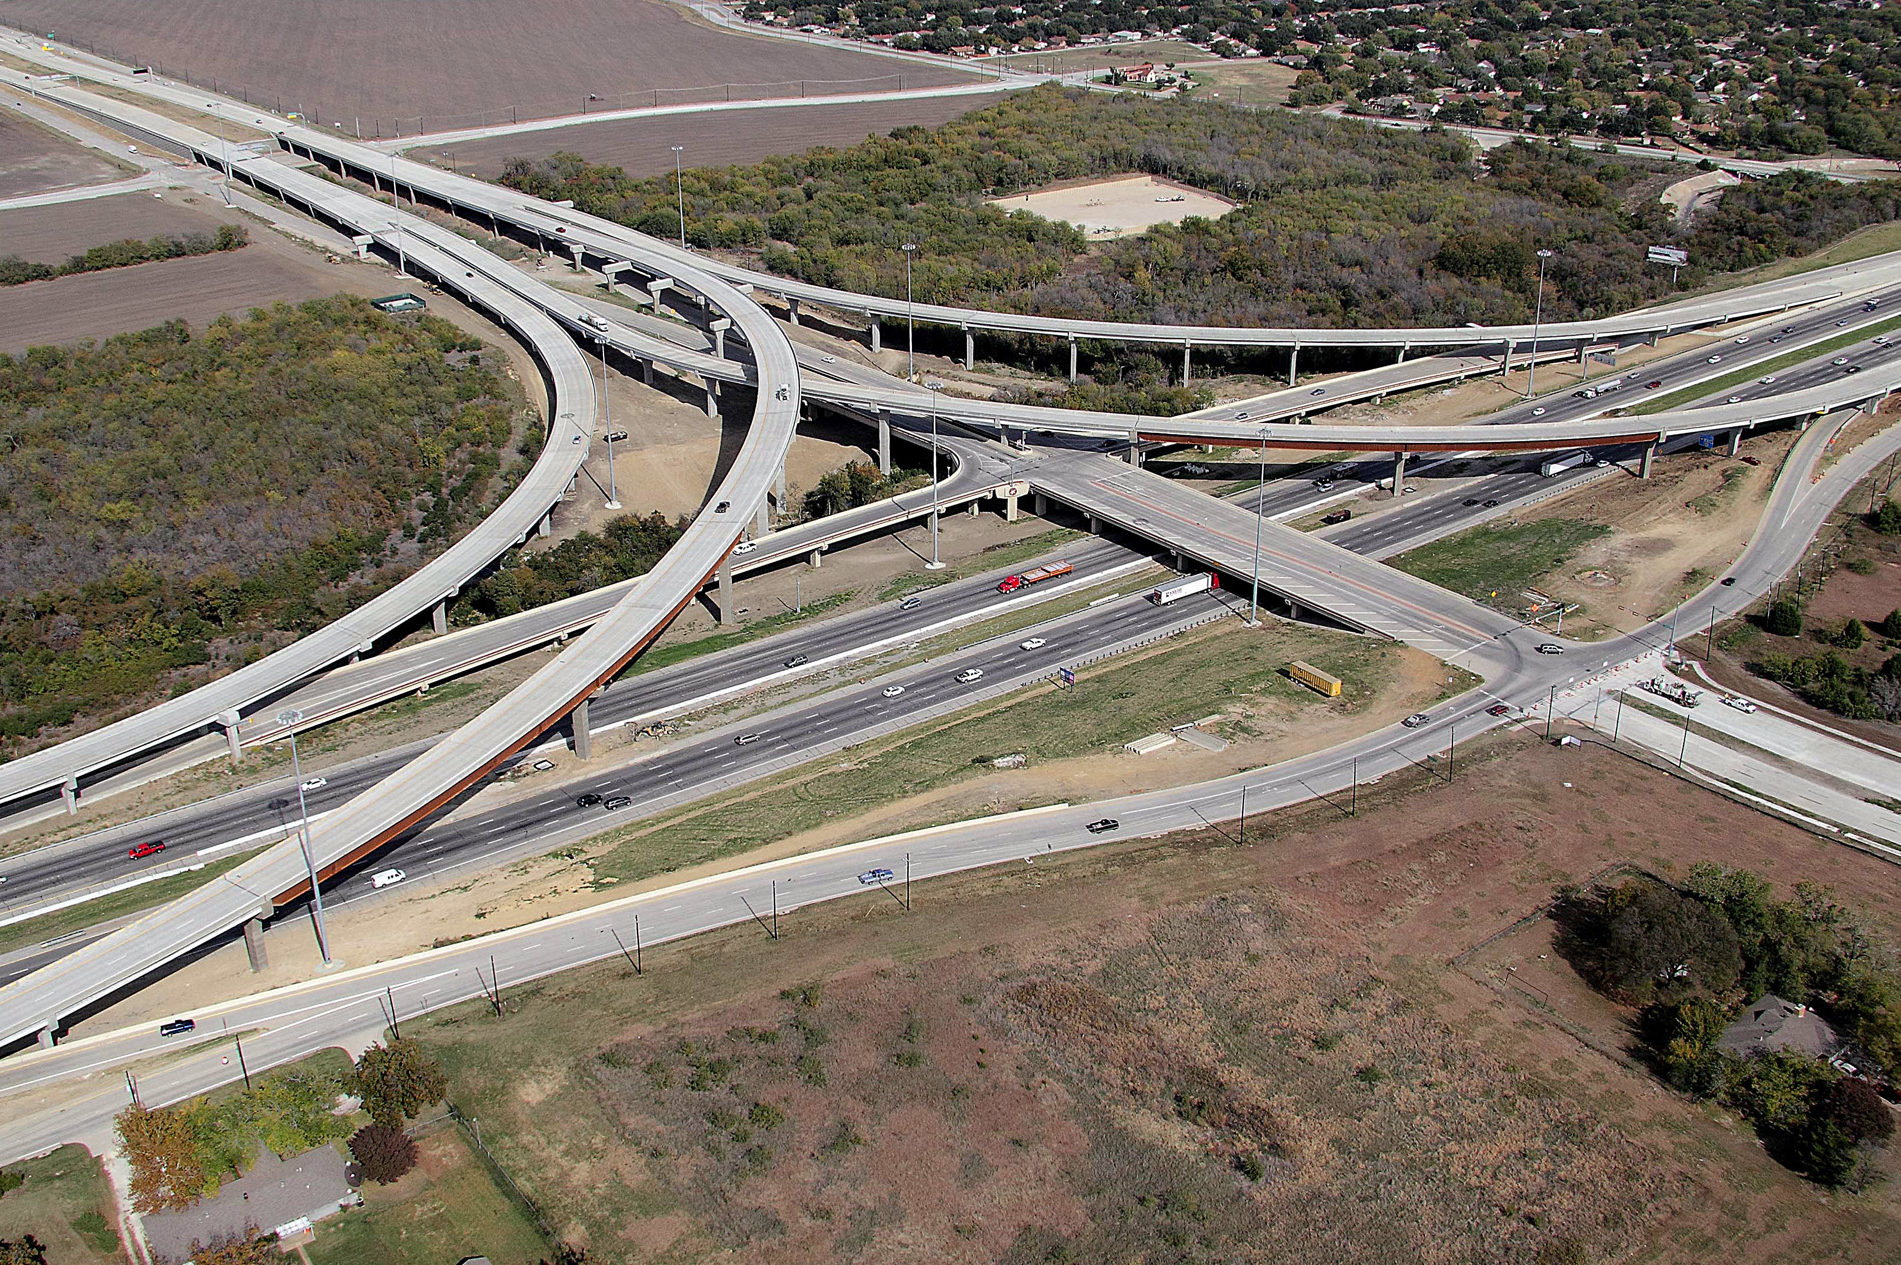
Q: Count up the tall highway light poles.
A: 9